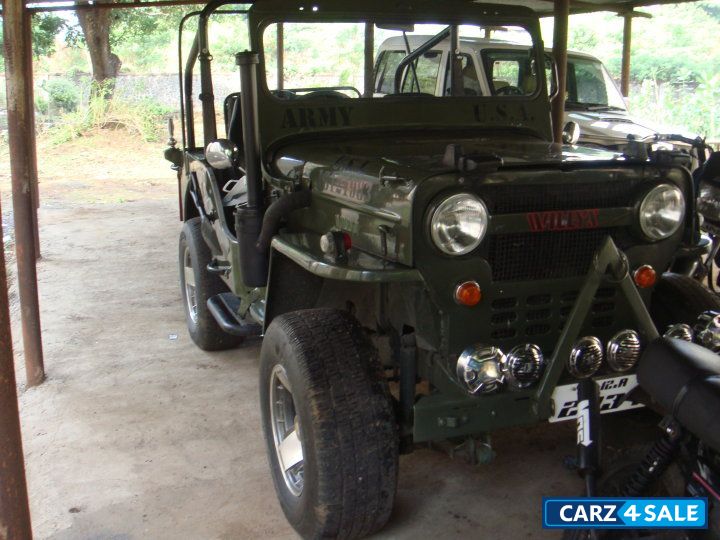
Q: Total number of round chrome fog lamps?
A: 6